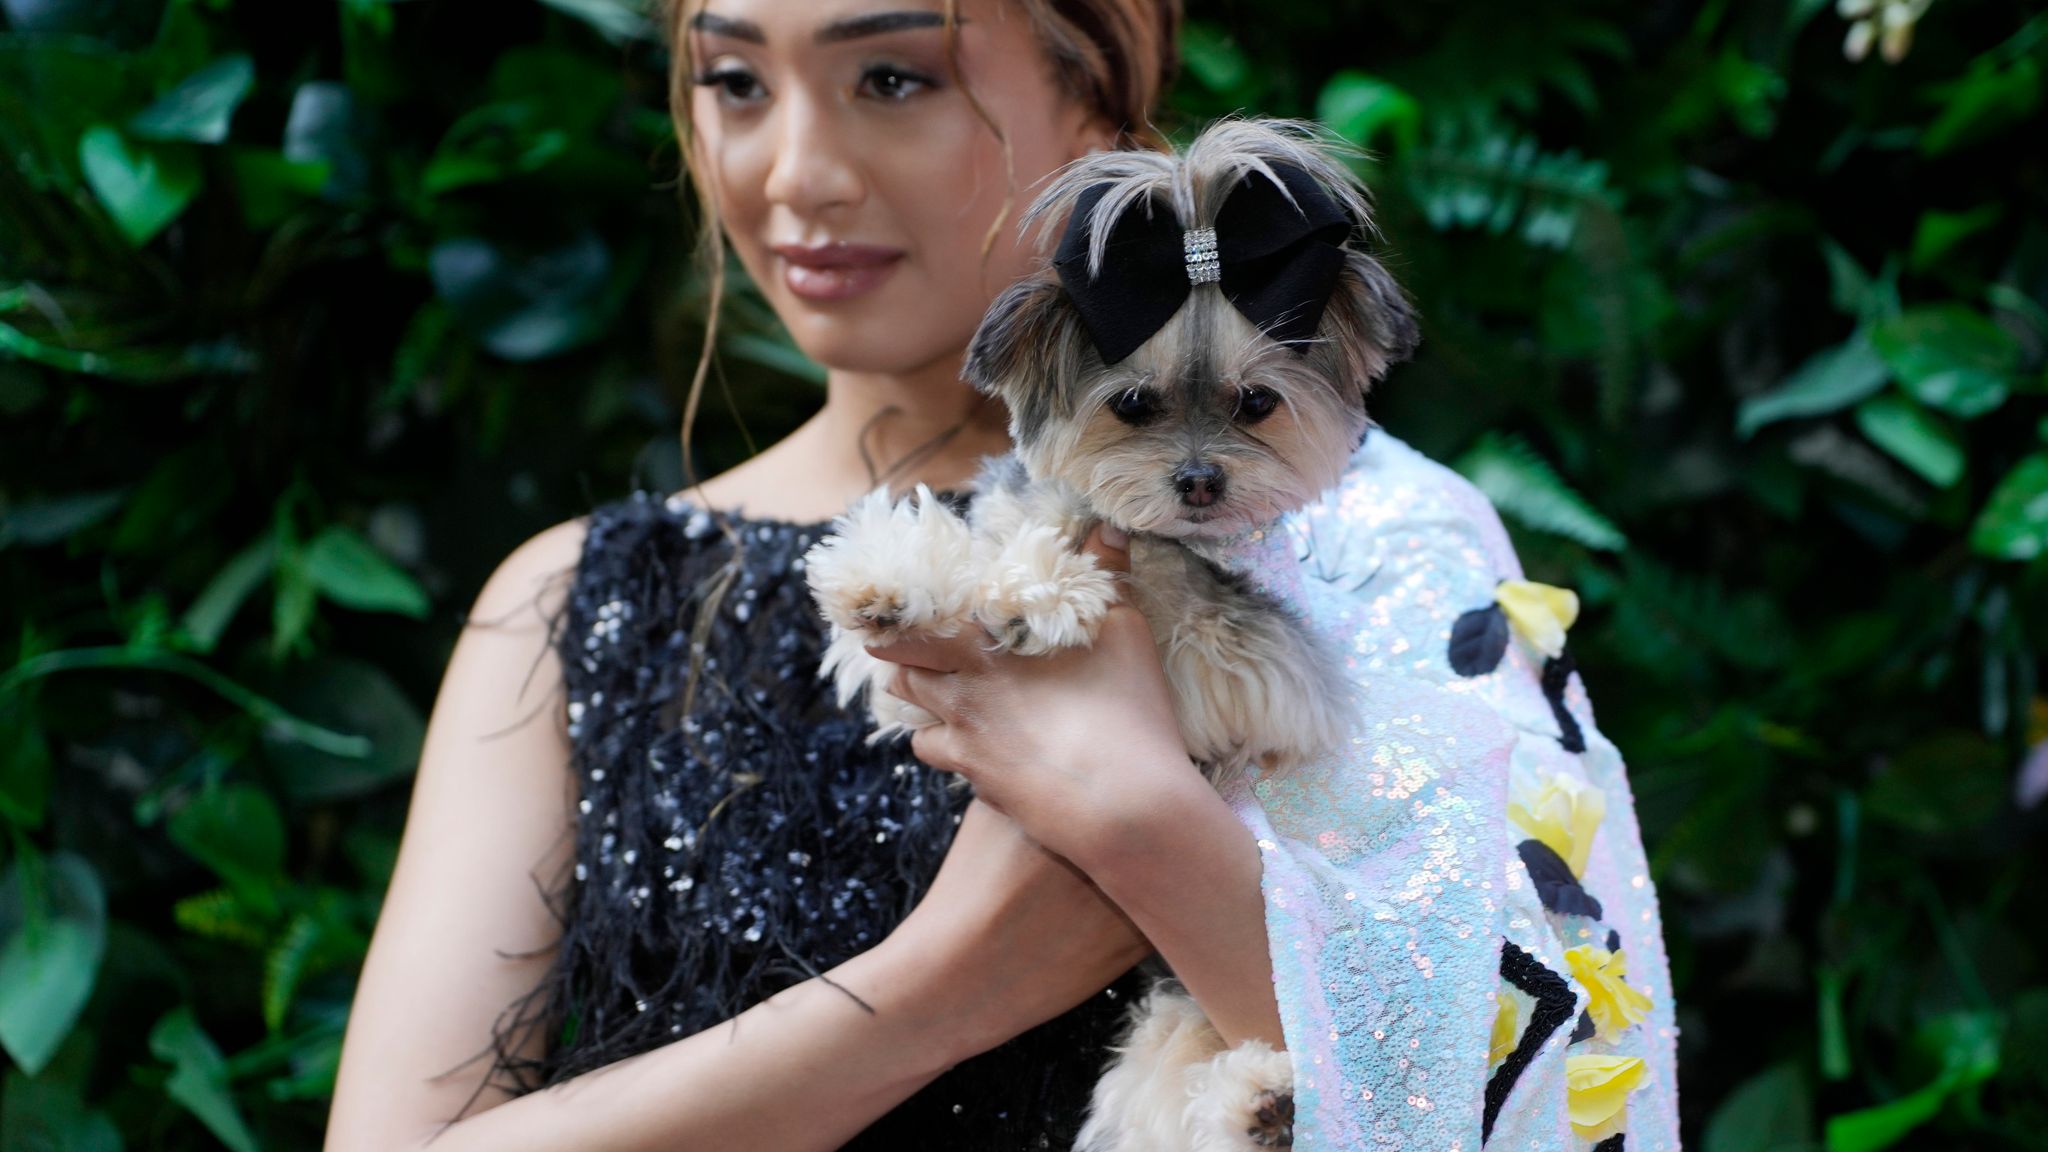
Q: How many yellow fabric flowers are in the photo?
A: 5